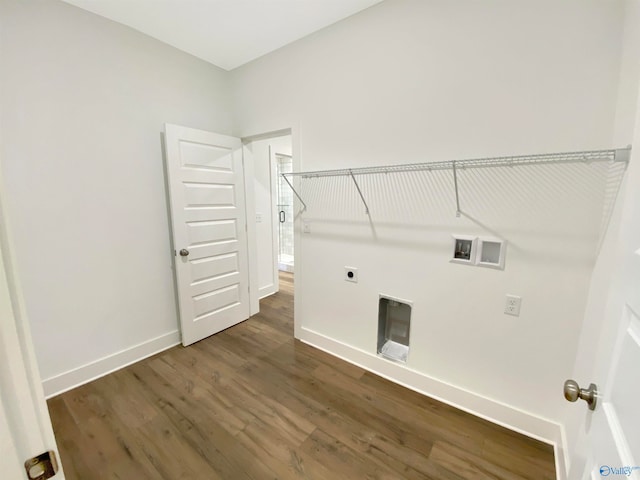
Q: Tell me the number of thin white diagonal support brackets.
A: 3